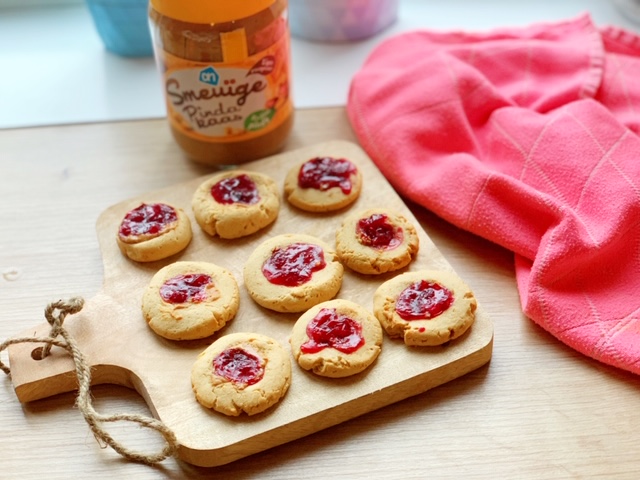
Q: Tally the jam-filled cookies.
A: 9